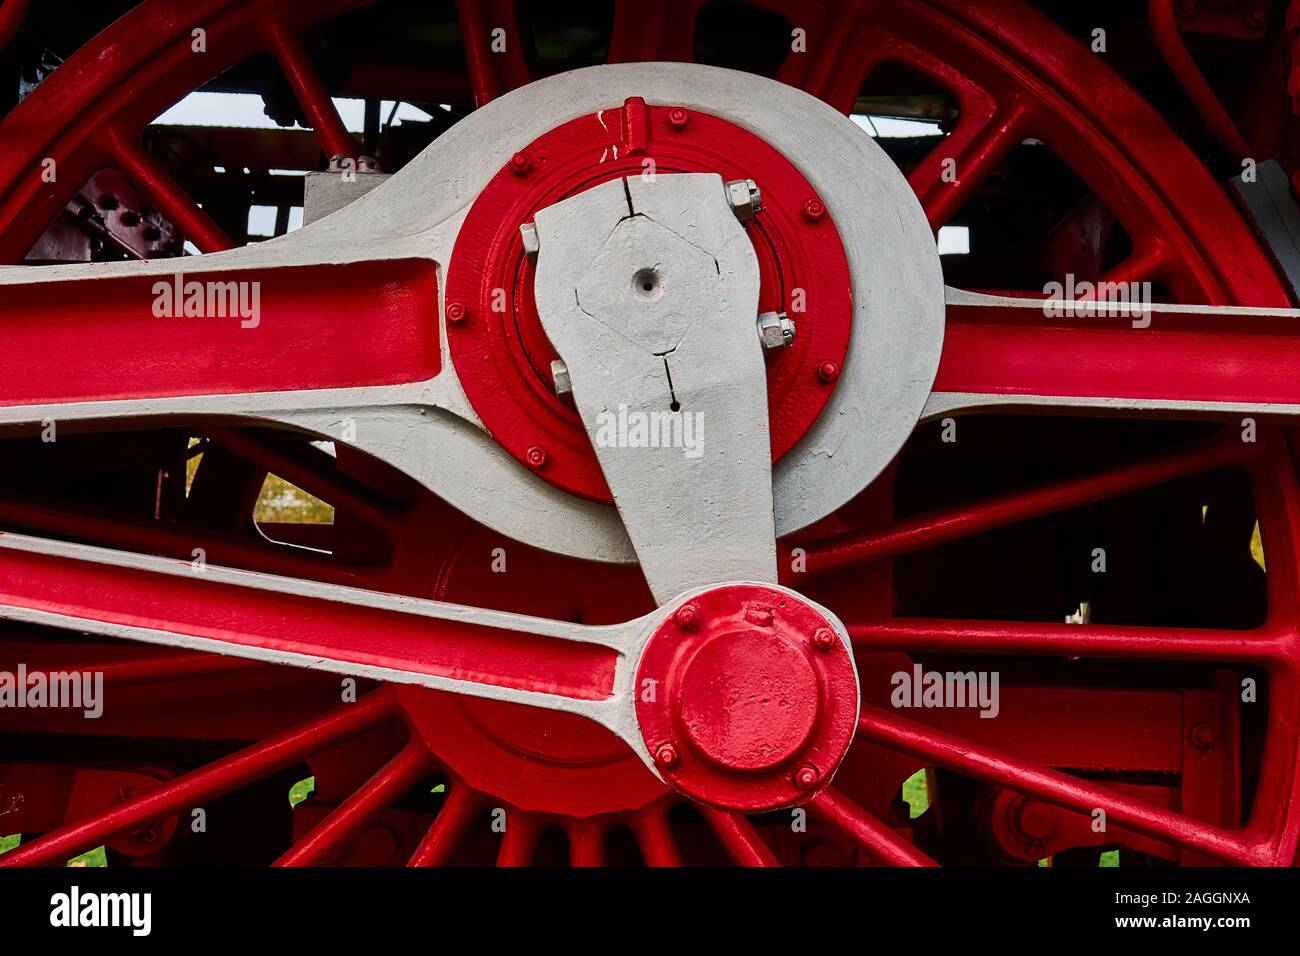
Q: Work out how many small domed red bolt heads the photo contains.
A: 10